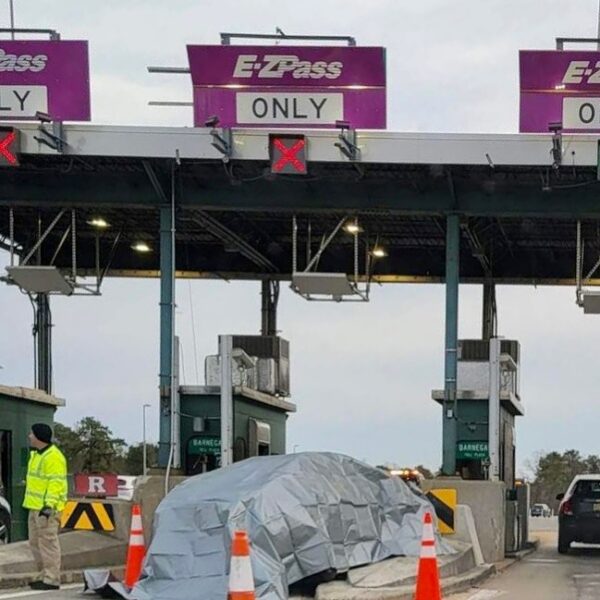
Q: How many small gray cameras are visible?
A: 4